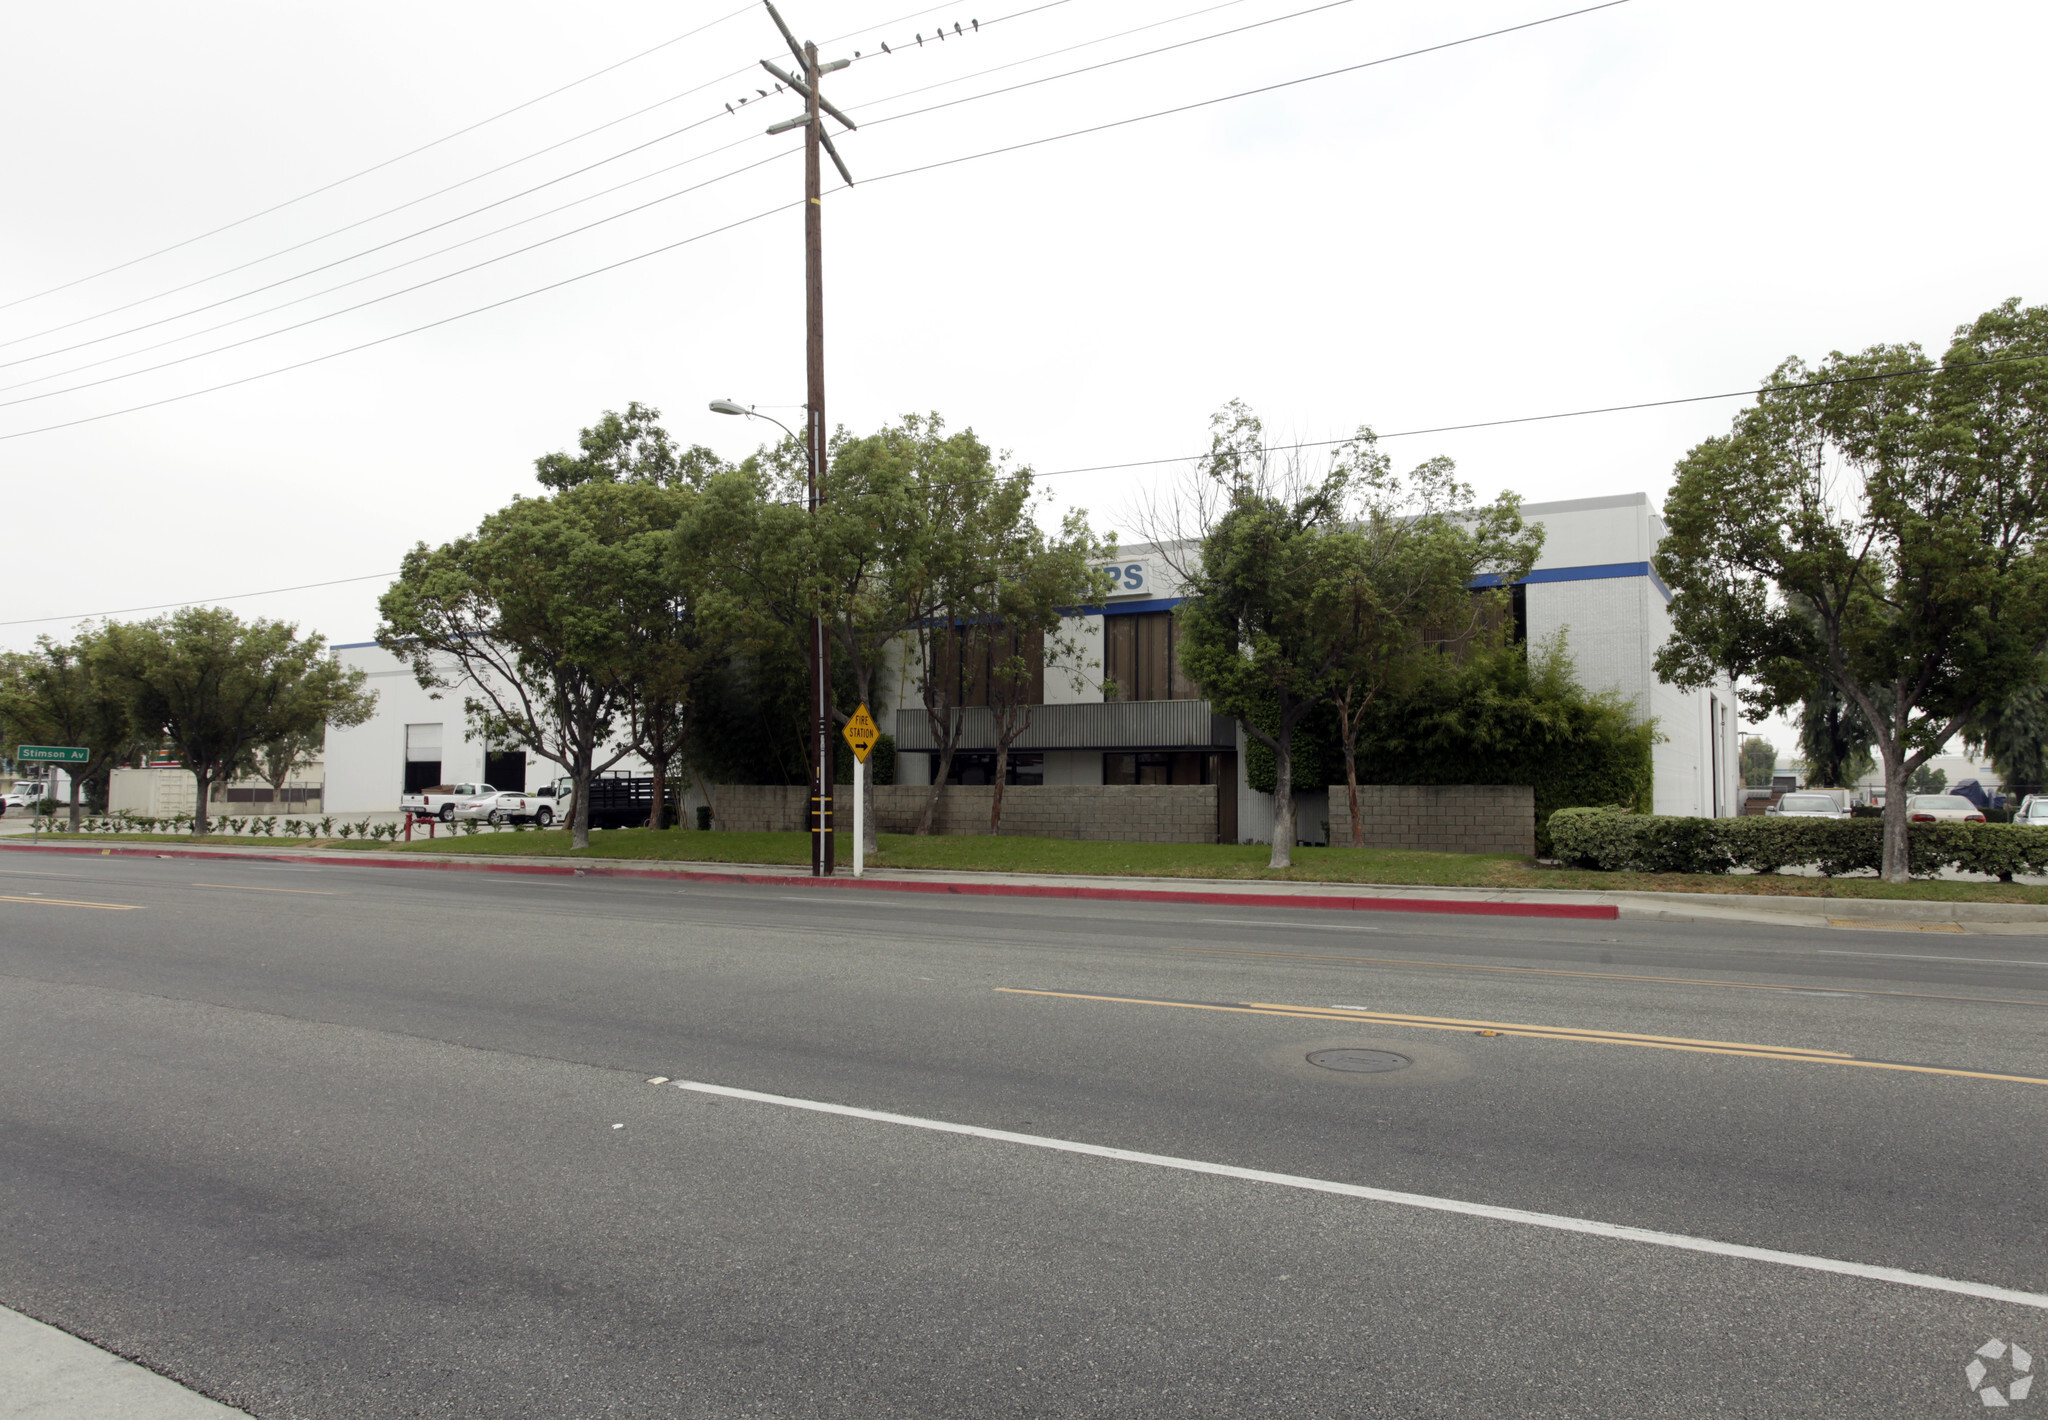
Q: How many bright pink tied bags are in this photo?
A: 0